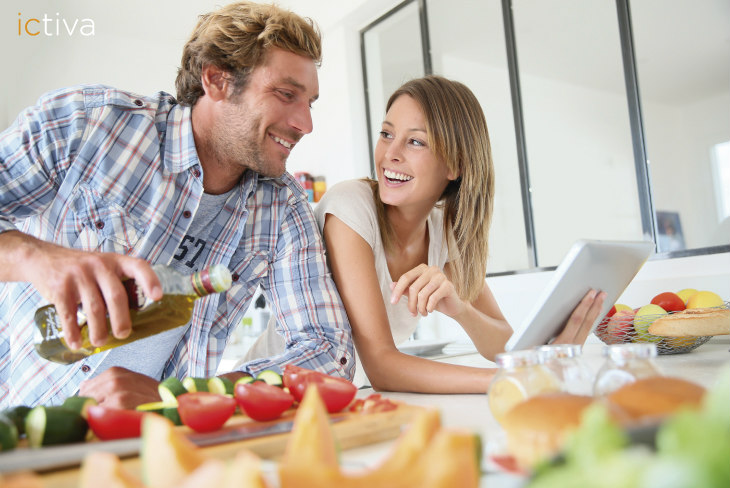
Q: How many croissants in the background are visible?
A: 0